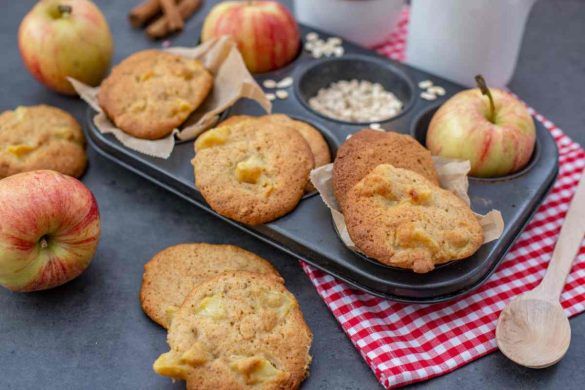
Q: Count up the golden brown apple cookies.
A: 8